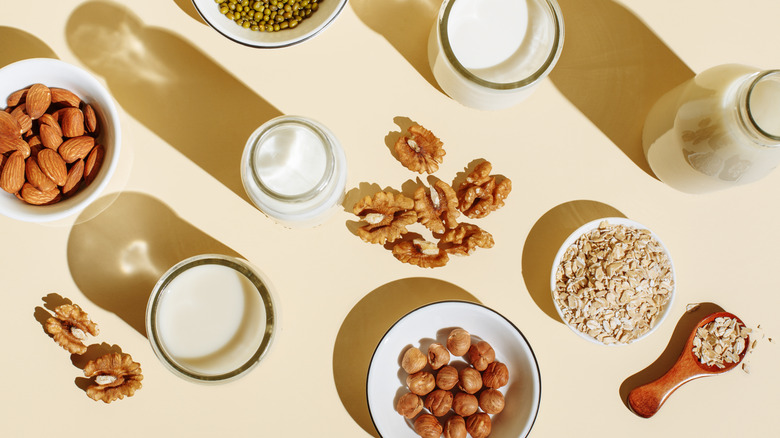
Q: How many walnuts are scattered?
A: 8